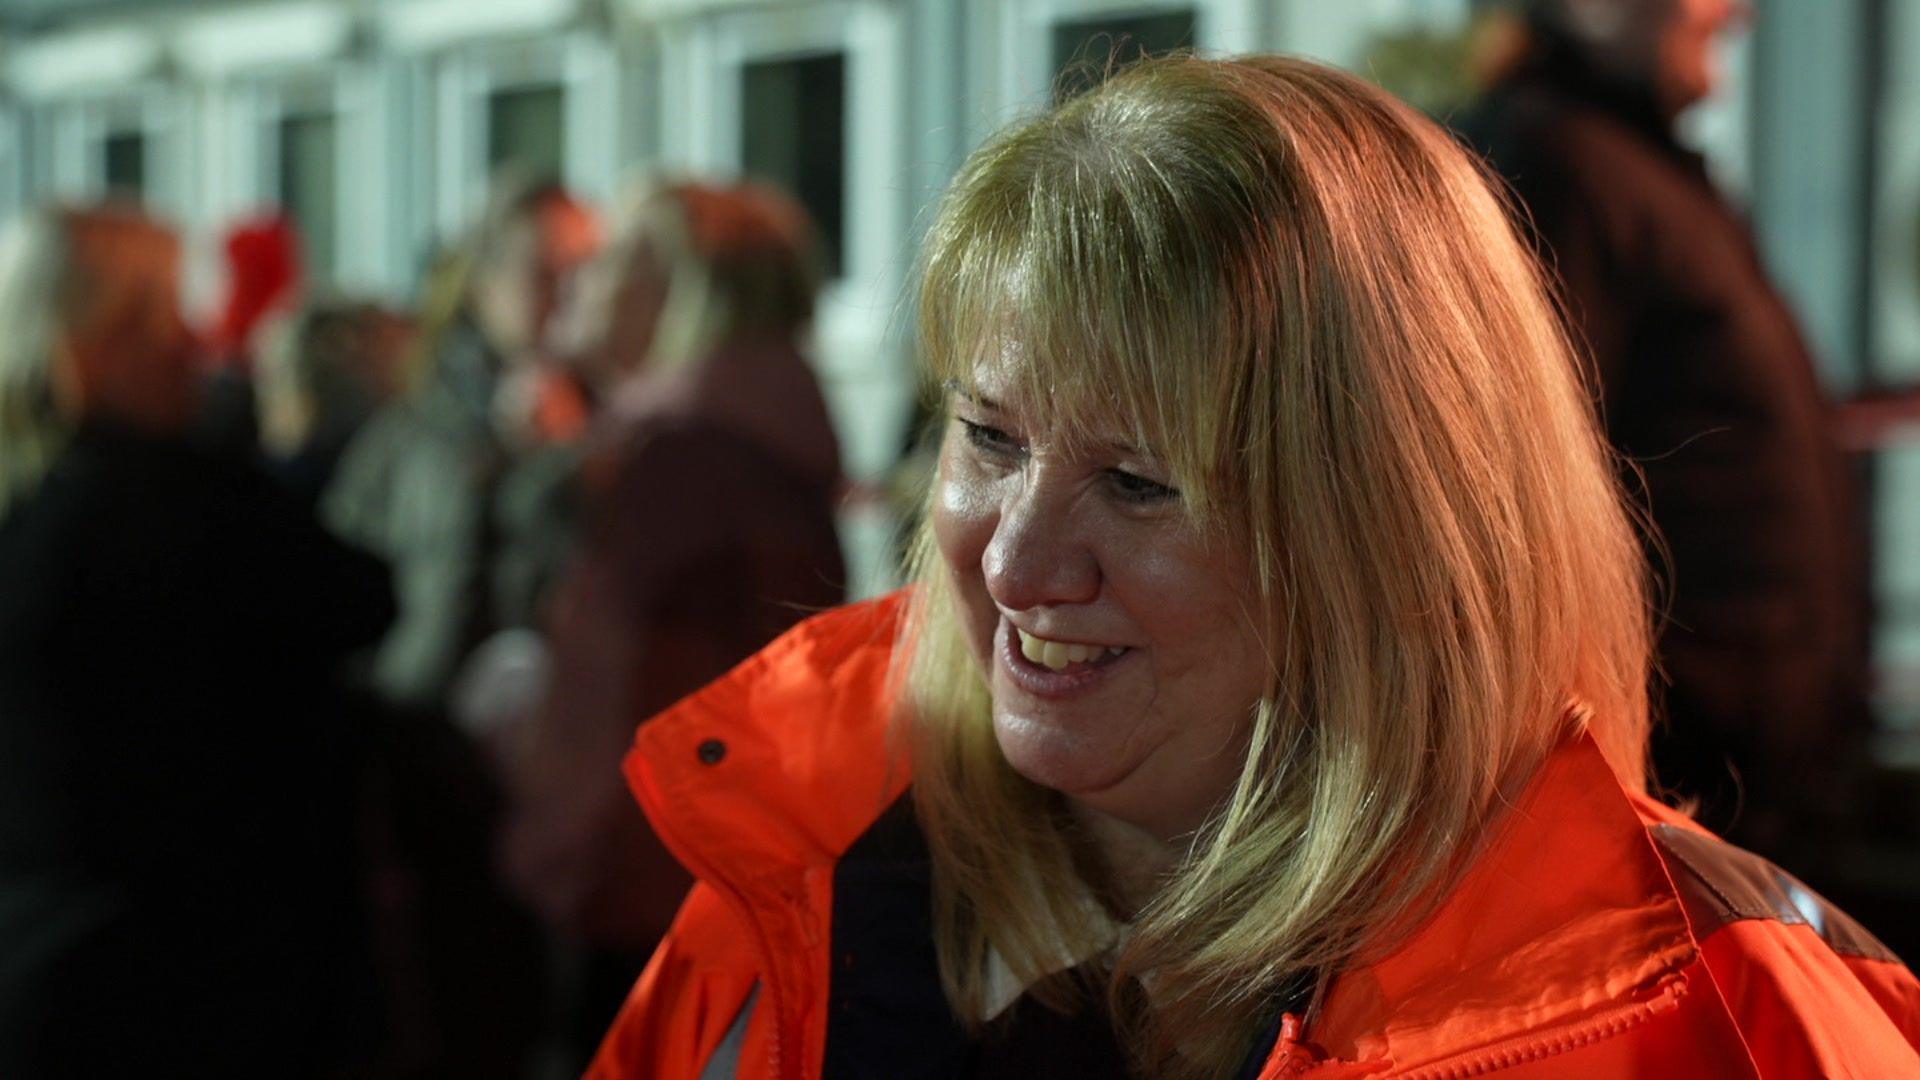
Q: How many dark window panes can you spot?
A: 5